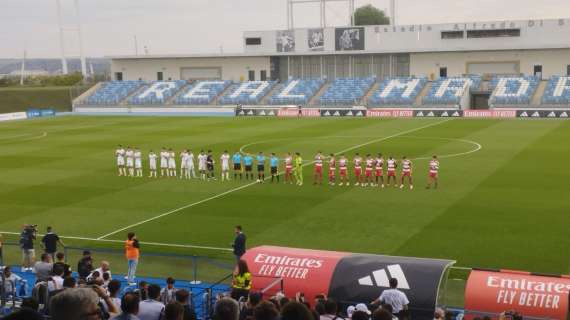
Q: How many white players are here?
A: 10